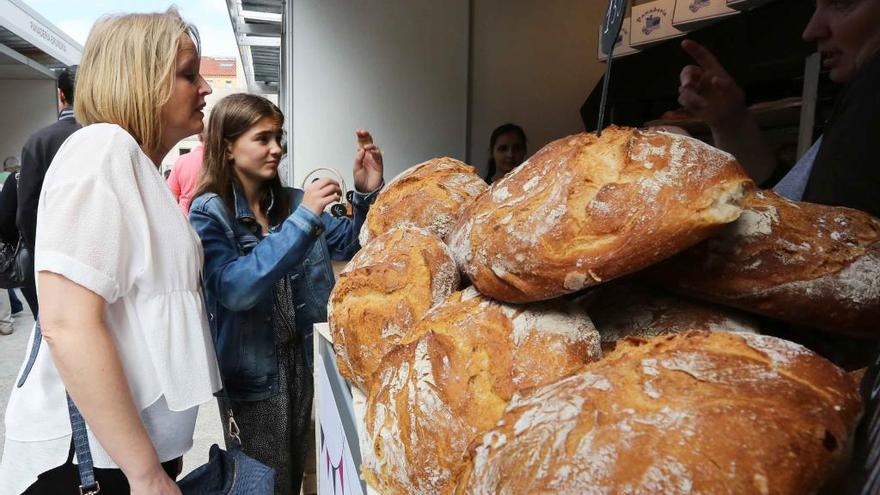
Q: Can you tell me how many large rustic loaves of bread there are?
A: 7